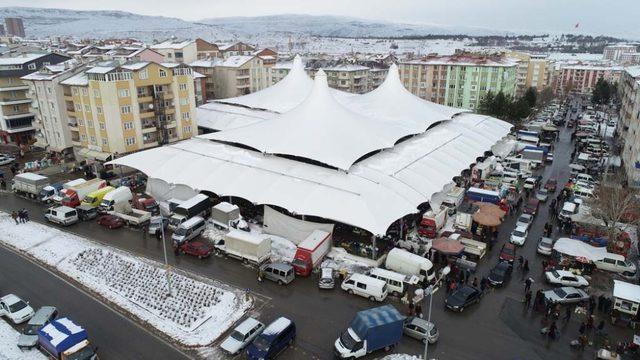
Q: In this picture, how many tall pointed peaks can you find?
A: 3